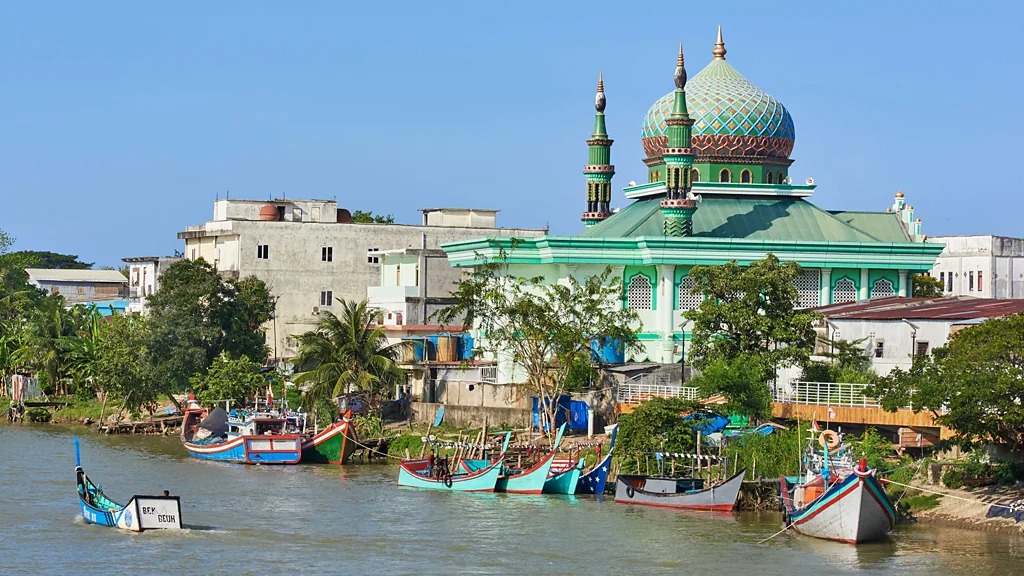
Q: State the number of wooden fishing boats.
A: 9